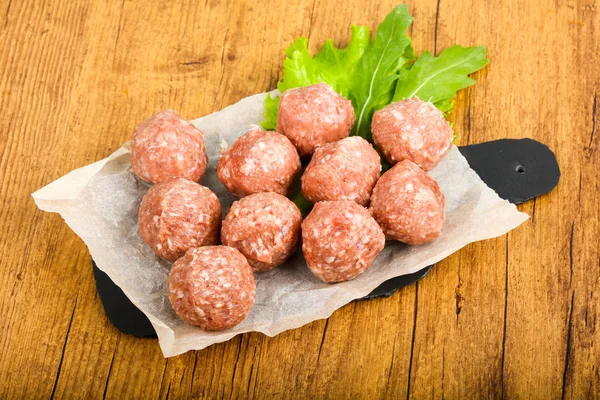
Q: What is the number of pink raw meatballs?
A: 10